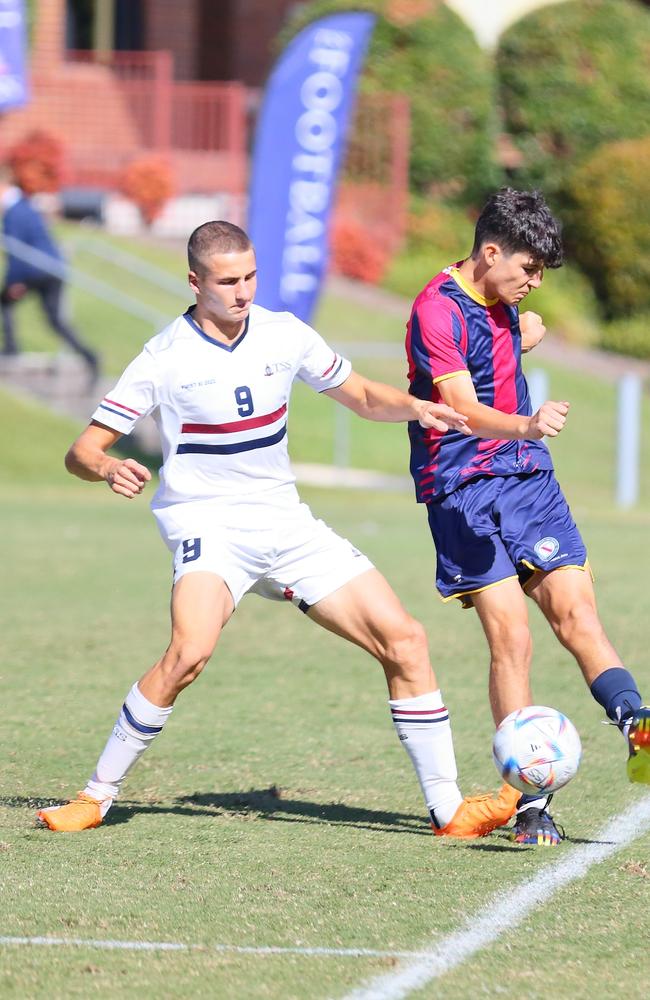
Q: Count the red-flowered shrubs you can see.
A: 3